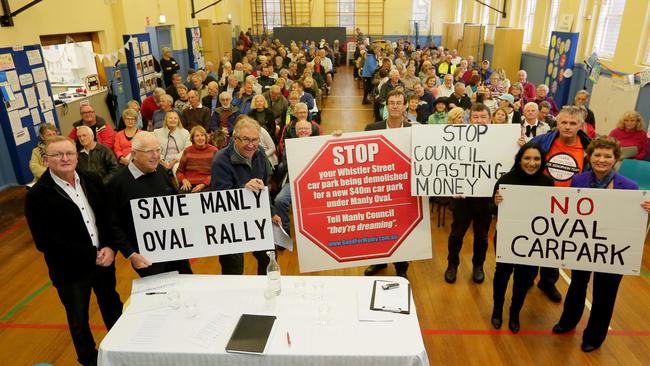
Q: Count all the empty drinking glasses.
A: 5